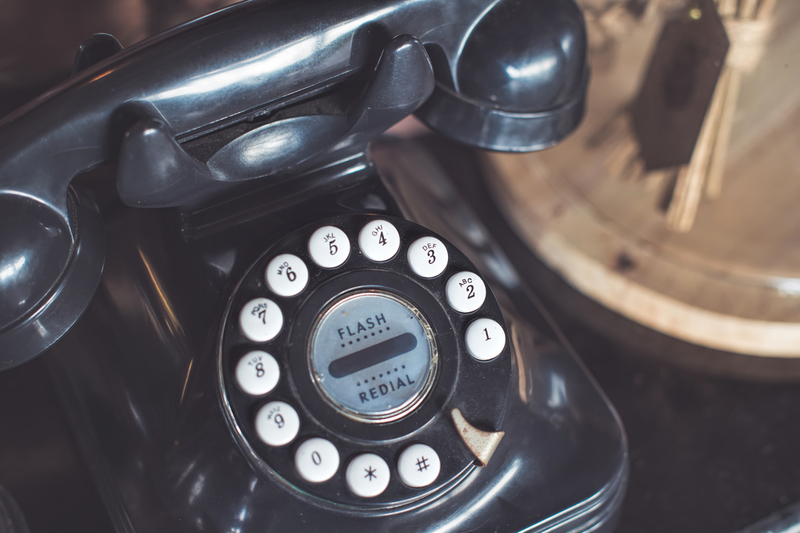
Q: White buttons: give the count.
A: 12